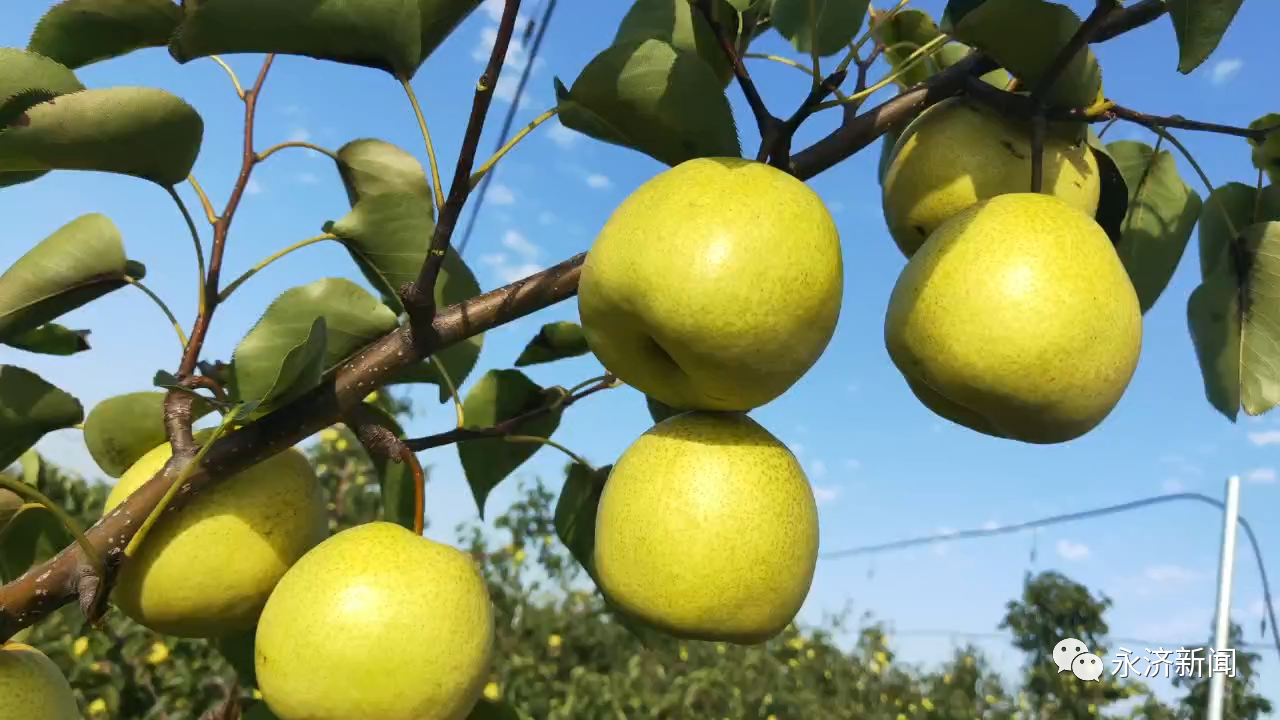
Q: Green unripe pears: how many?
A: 0